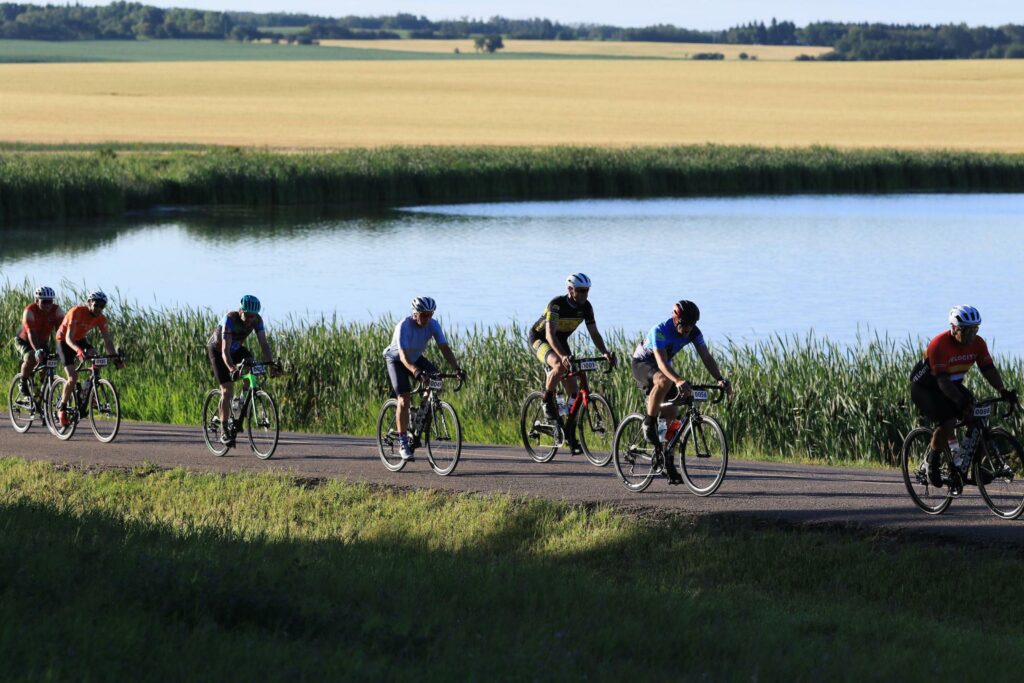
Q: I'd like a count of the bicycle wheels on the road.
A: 14